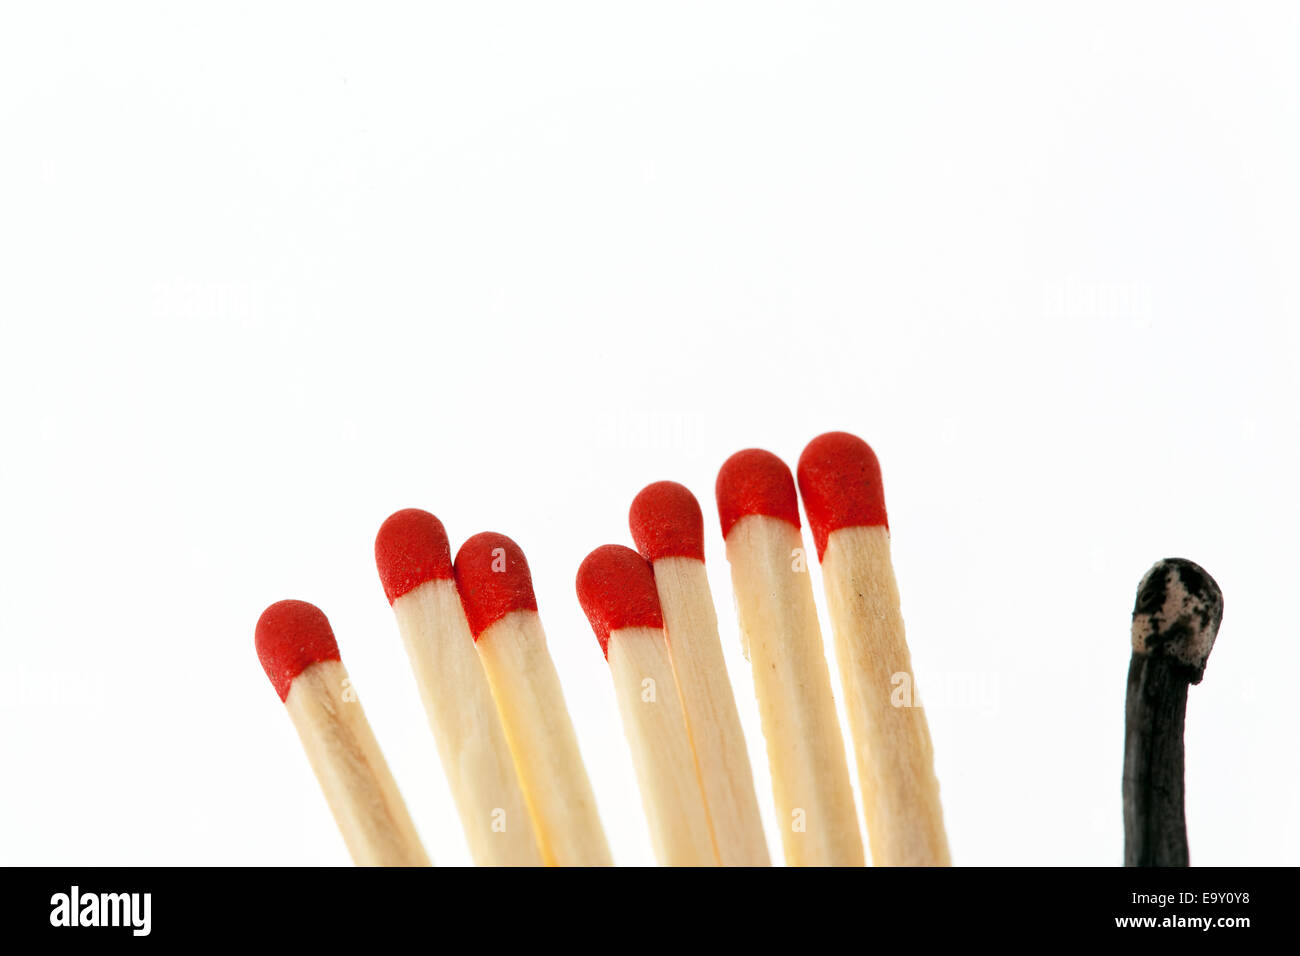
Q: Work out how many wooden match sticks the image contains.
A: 8